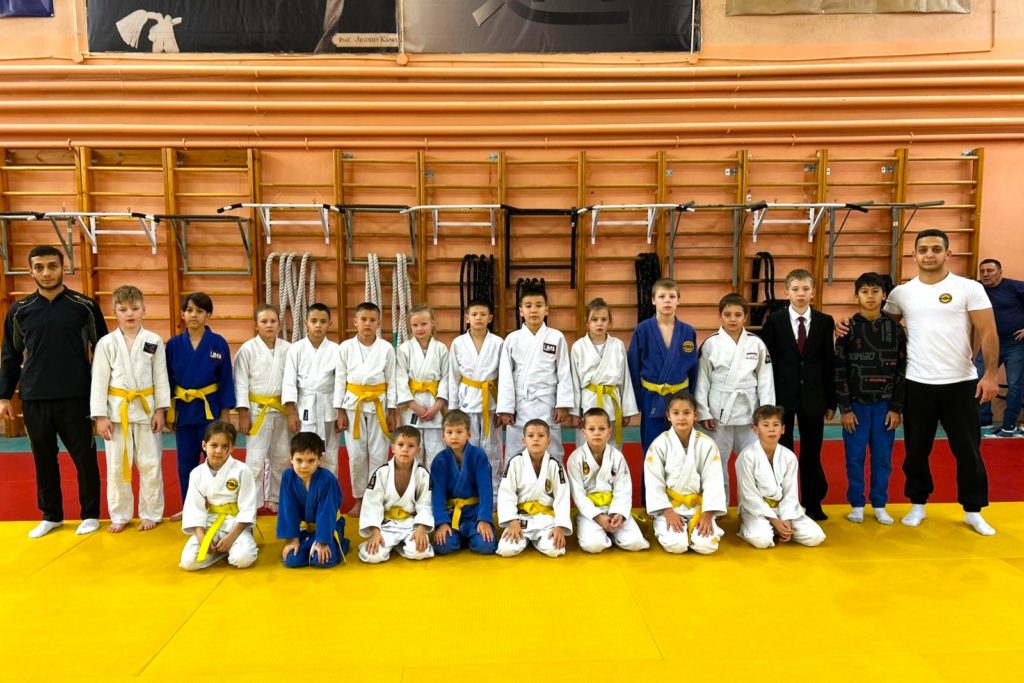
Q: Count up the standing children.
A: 13